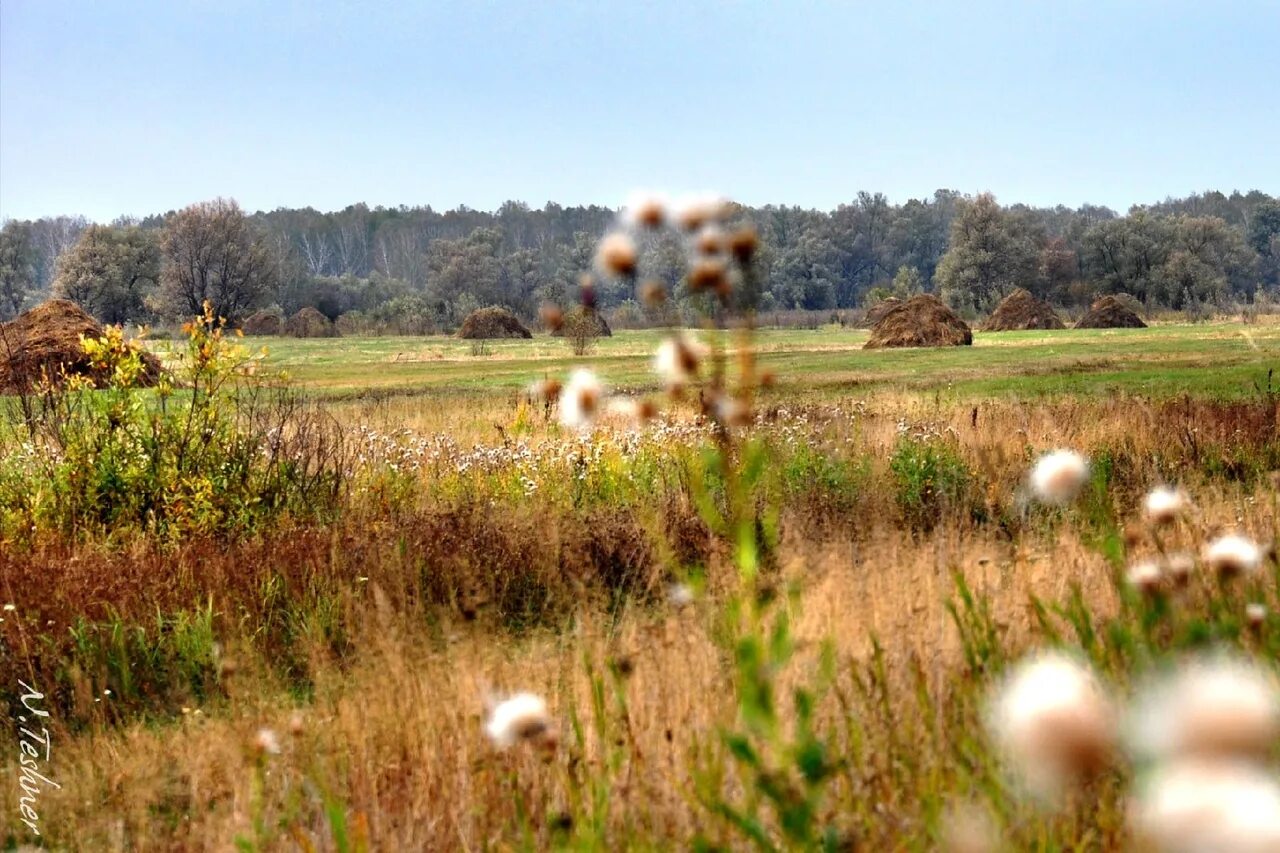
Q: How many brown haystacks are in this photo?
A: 9